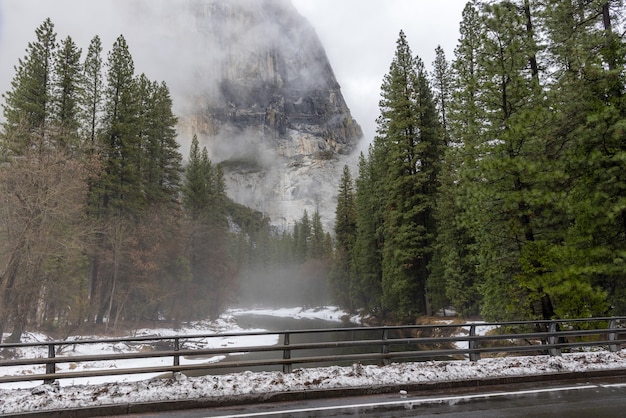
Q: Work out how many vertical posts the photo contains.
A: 7